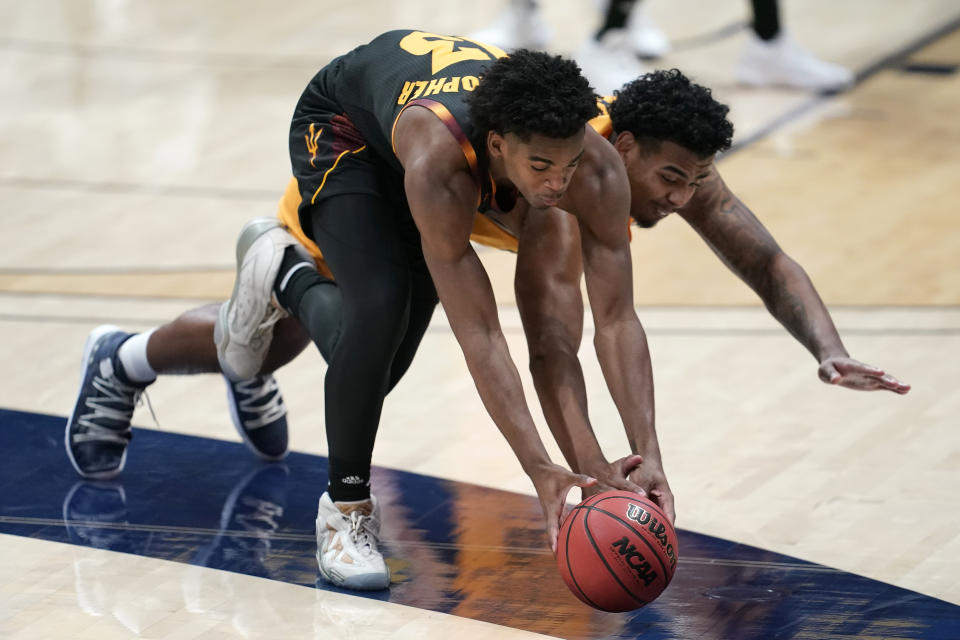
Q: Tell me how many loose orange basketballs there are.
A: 1